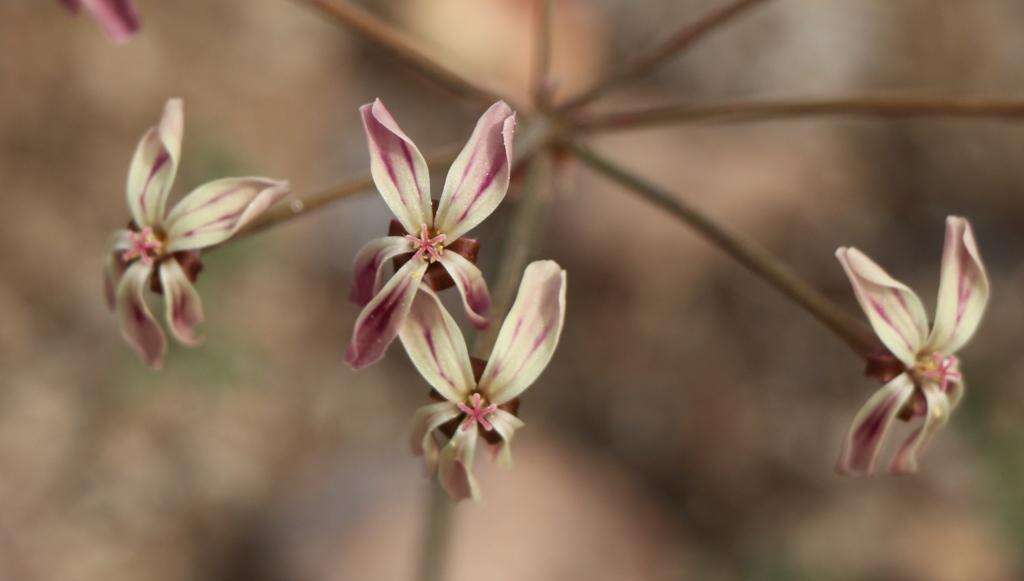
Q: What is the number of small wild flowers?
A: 4